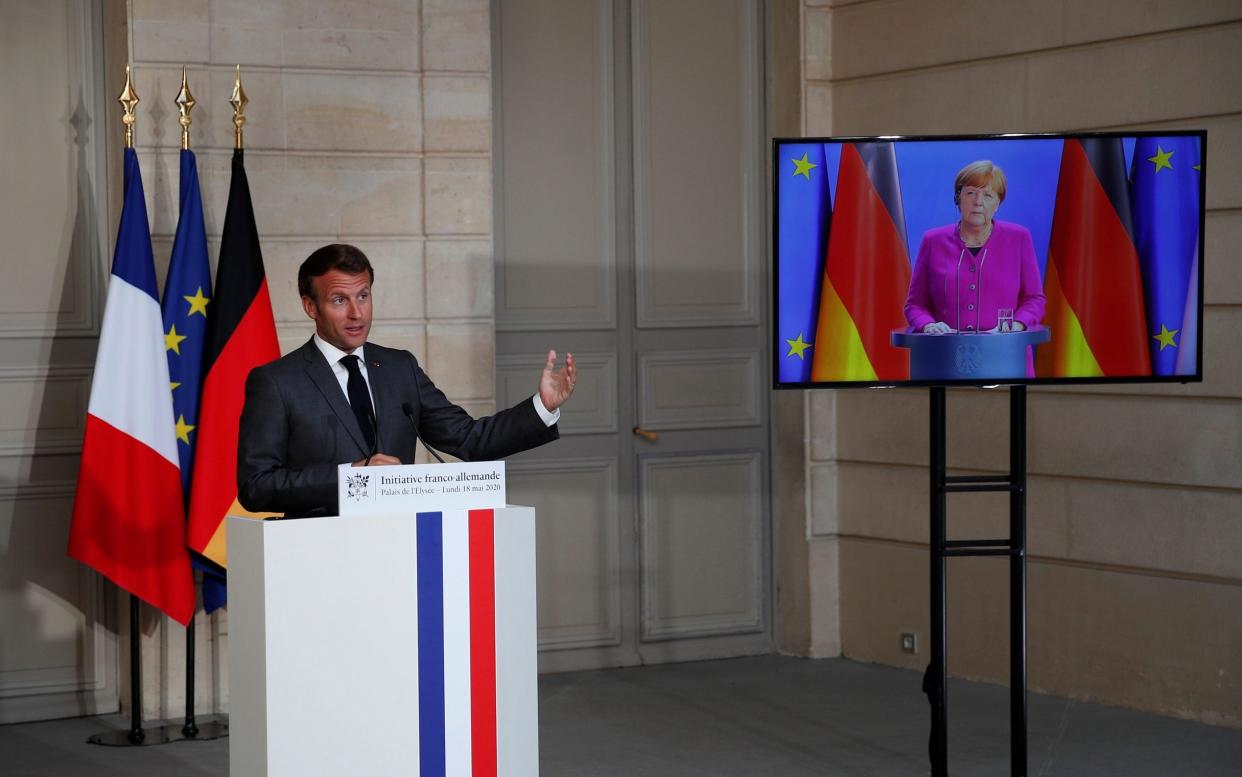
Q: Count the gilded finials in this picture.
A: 3